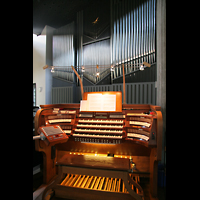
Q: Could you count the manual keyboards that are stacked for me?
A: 4